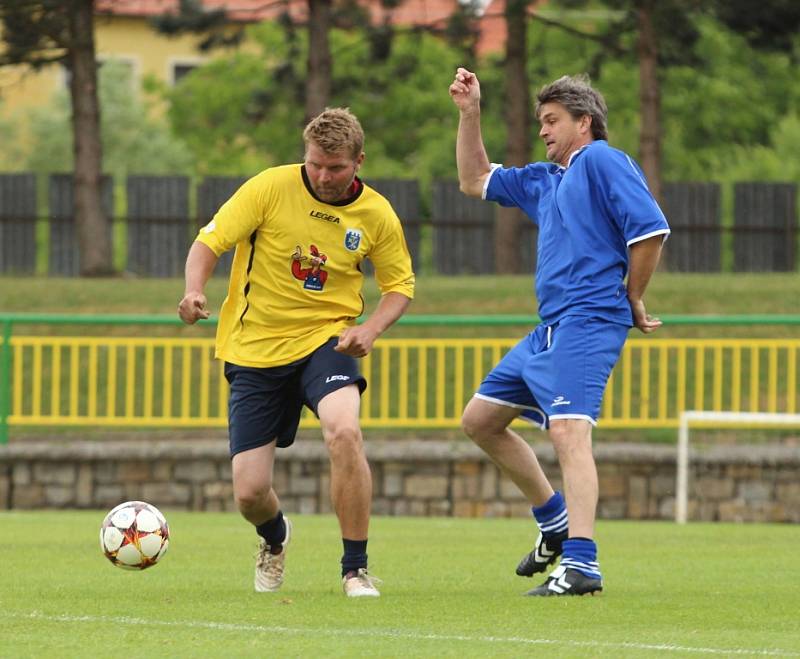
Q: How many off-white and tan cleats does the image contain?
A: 2